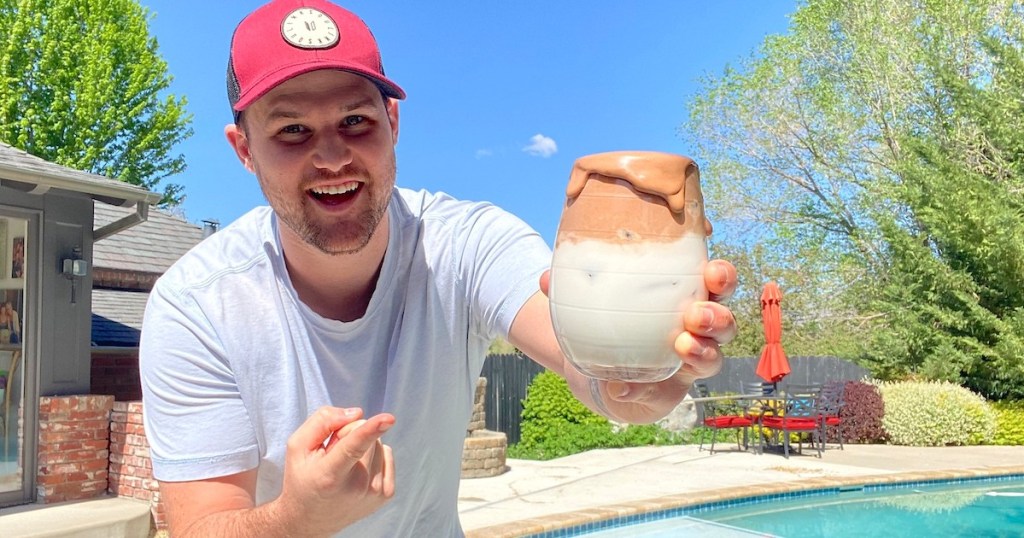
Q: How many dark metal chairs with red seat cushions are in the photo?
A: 4